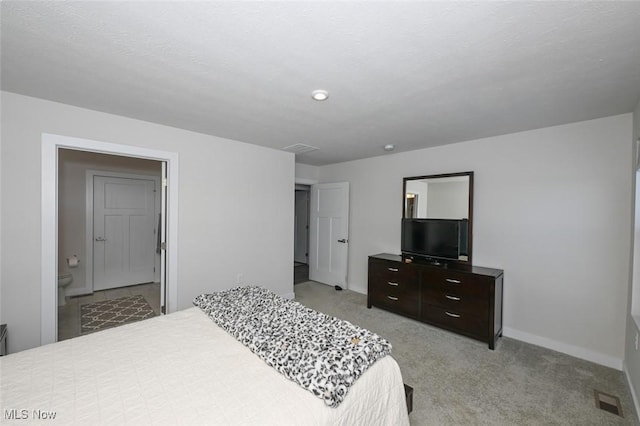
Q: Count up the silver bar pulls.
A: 6